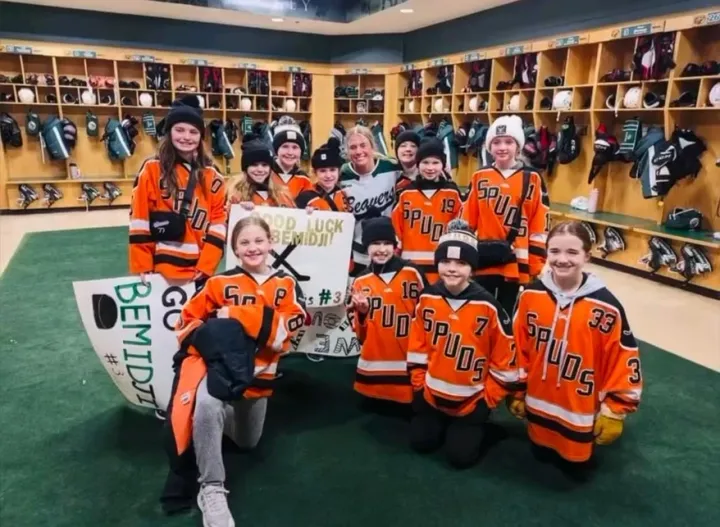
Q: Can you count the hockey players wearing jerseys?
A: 12